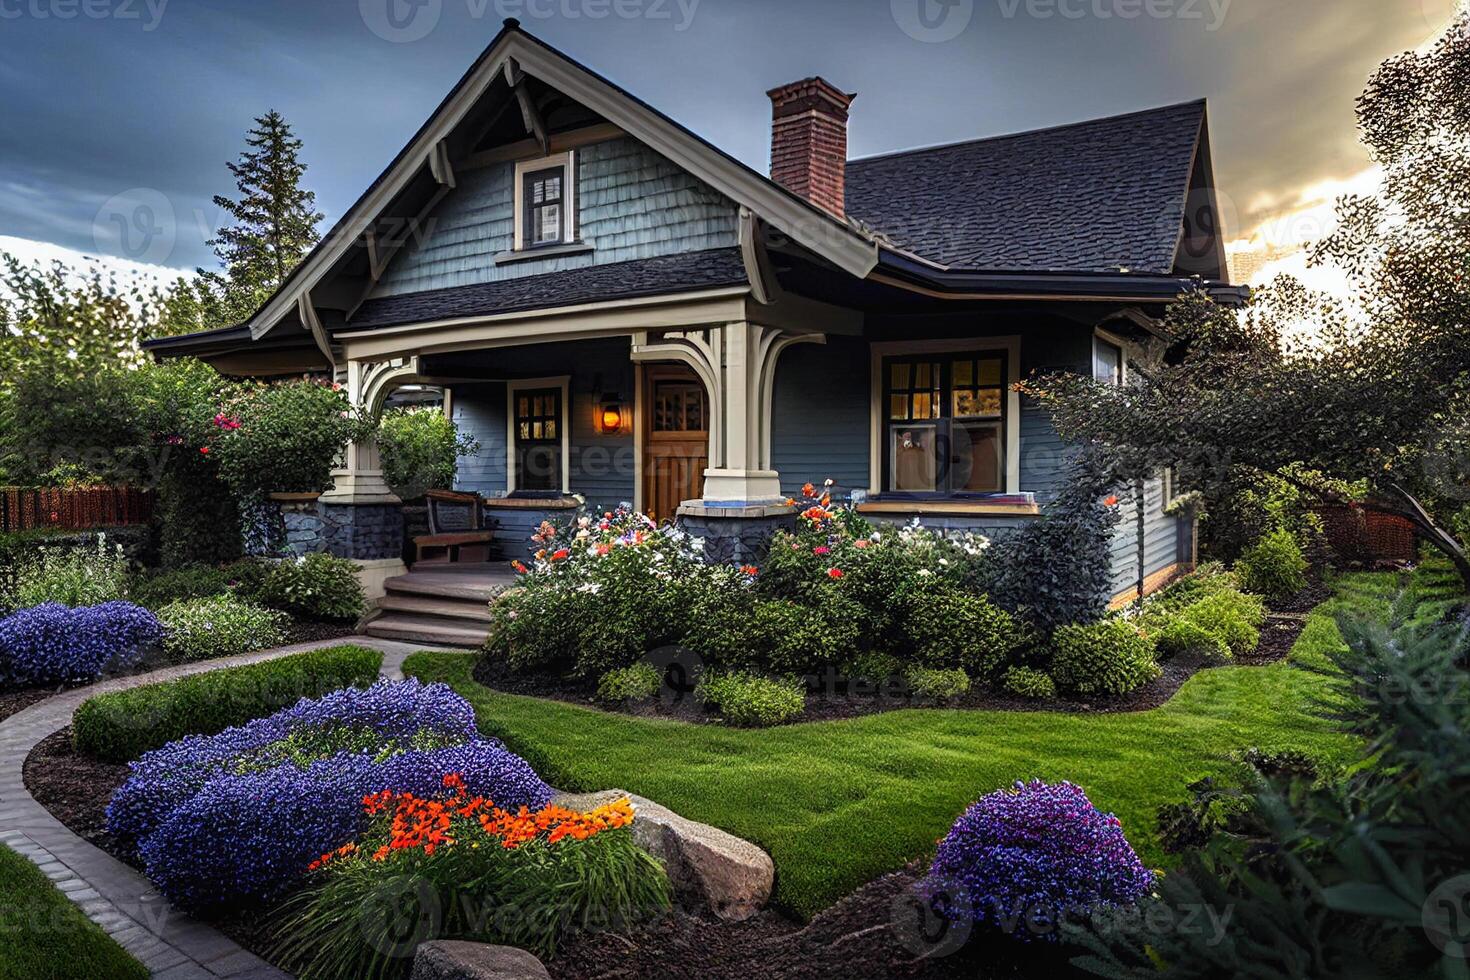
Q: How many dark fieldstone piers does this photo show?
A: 2